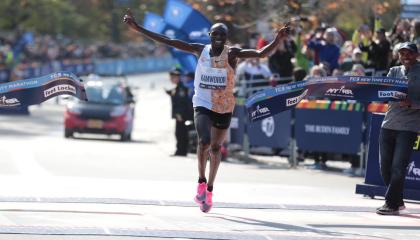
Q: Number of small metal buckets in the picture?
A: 0